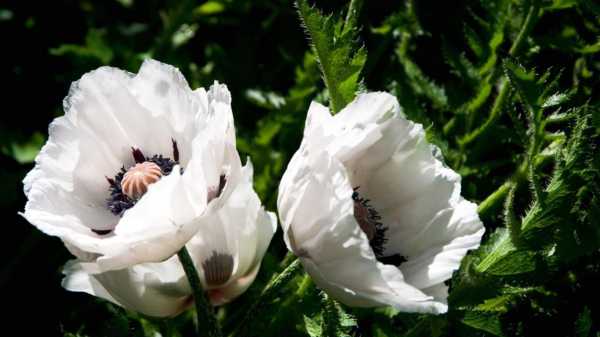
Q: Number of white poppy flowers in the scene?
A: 3